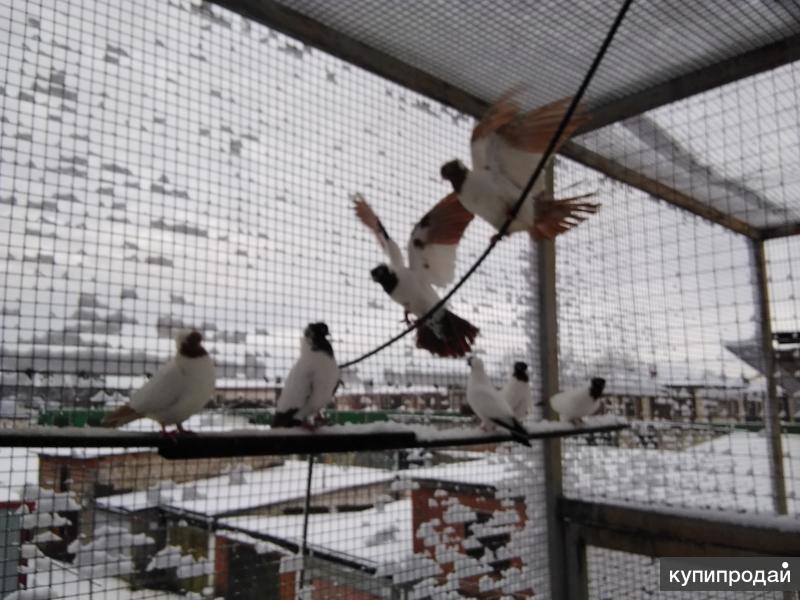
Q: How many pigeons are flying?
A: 2